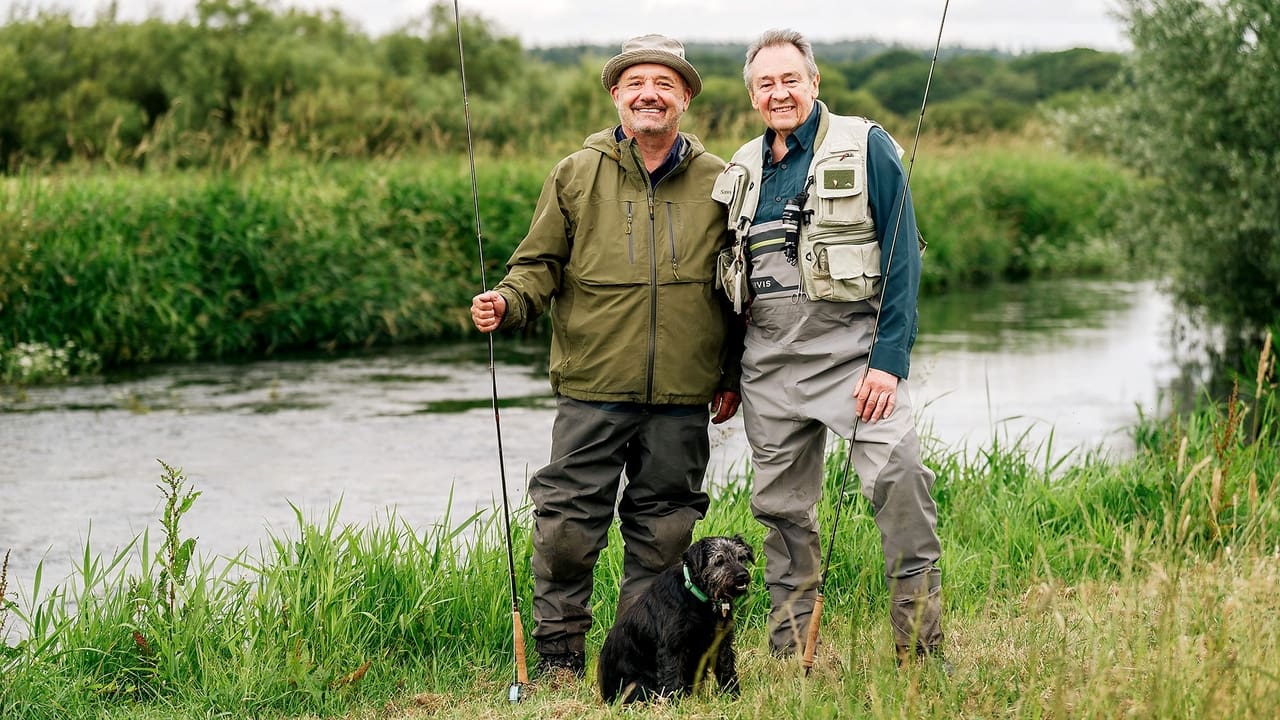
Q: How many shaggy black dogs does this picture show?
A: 1